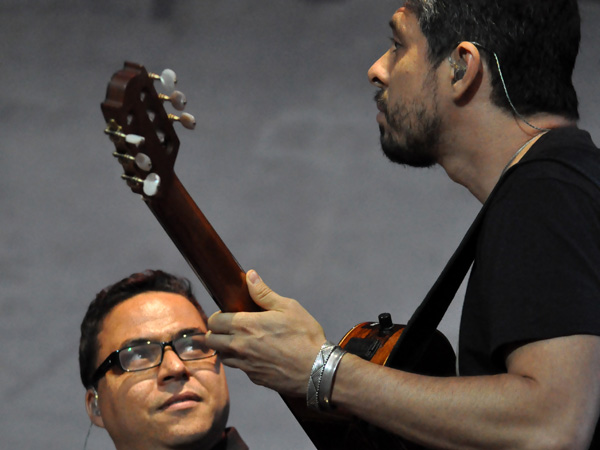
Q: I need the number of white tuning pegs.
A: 6